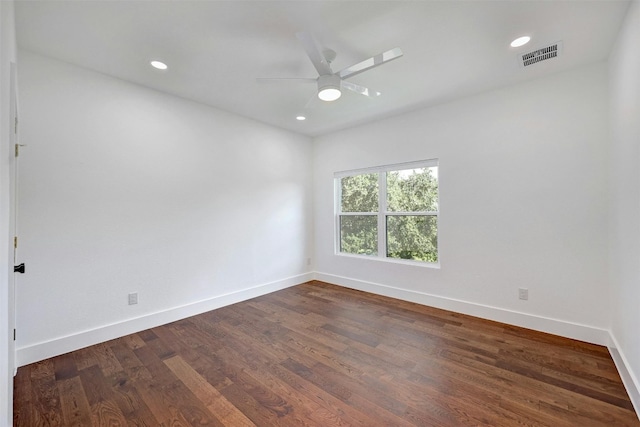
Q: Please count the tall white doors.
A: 1